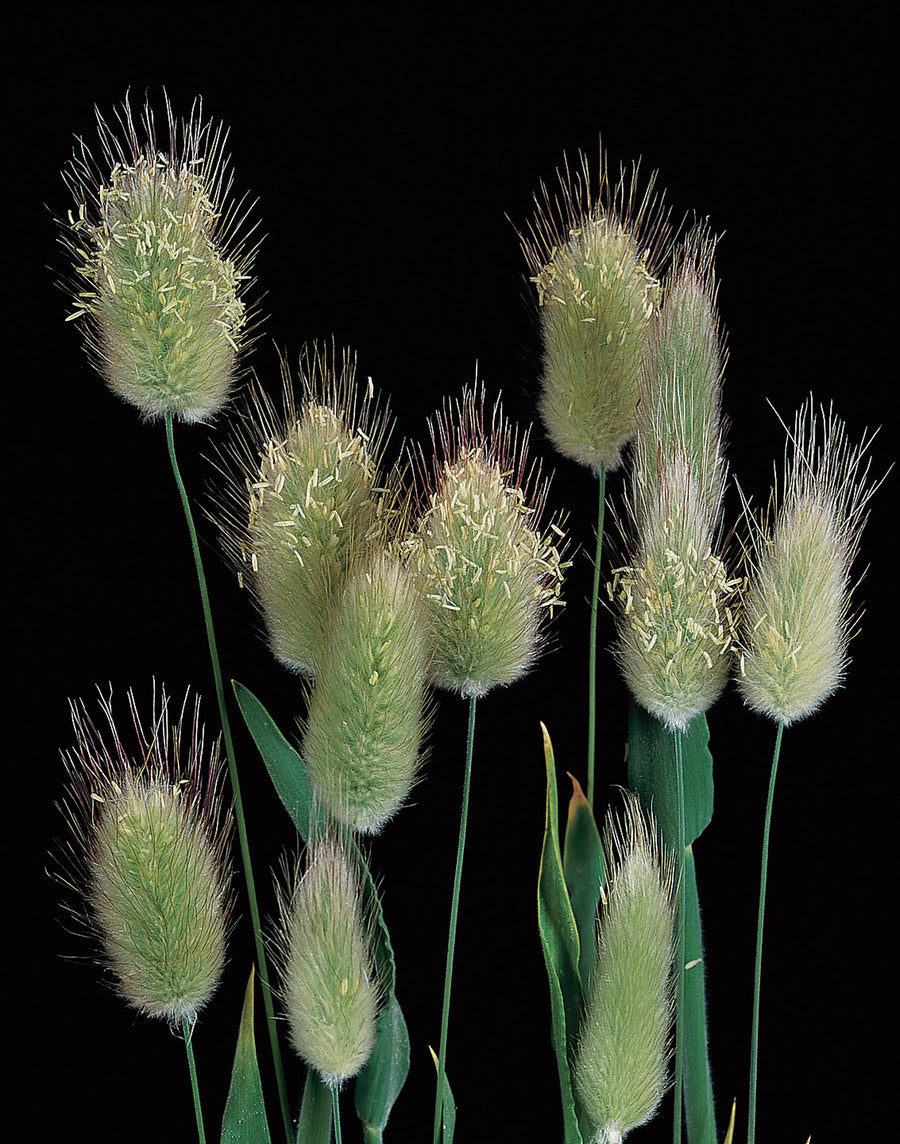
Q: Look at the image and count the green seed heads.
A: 11